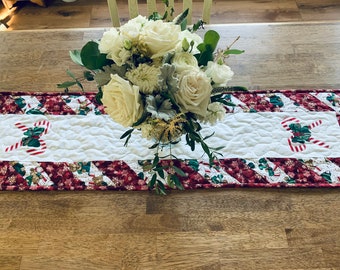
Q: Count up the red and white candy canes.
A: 4